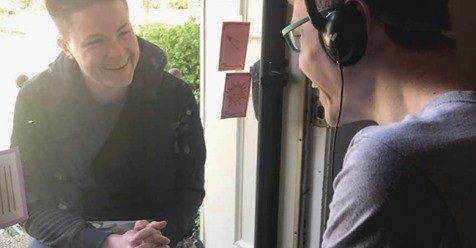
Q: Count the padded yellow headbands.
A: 0